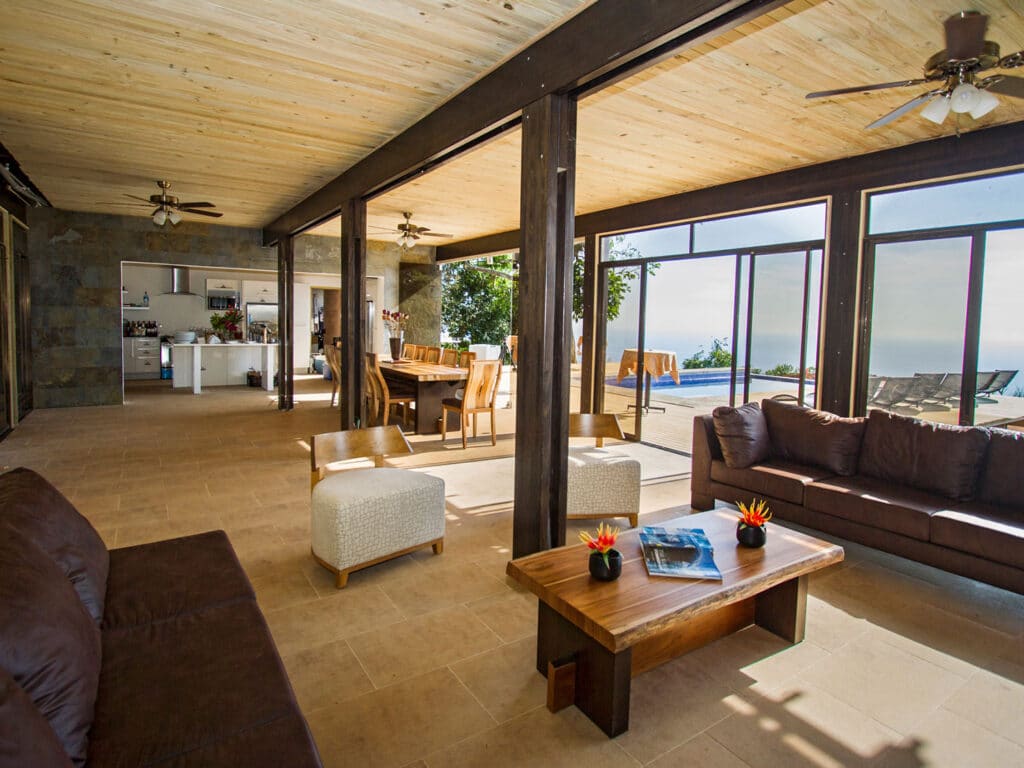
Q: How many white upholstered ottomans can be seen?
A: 2